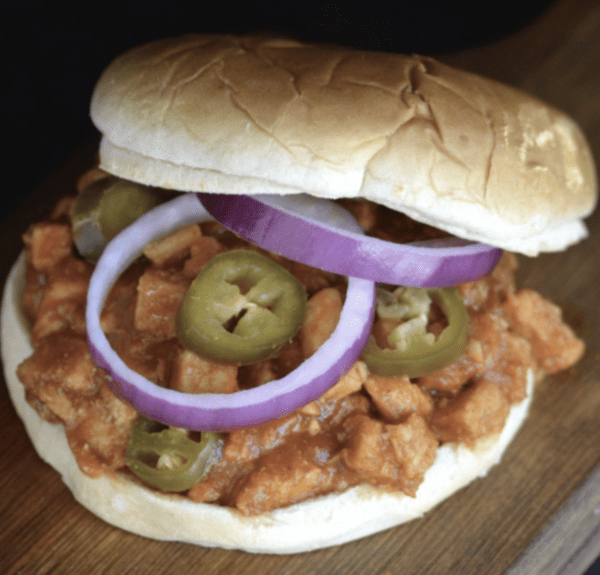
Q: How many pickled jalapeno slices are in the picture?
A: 4